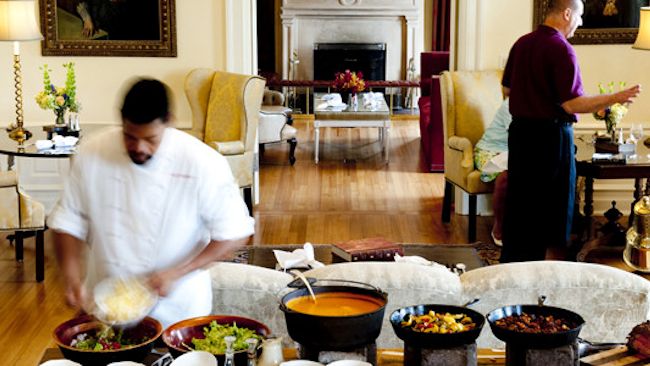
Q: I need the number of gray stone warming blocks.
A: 3